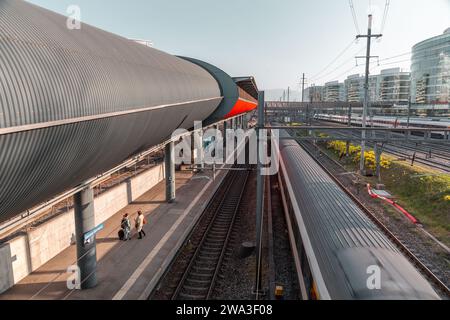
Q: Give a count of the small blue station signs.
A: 1